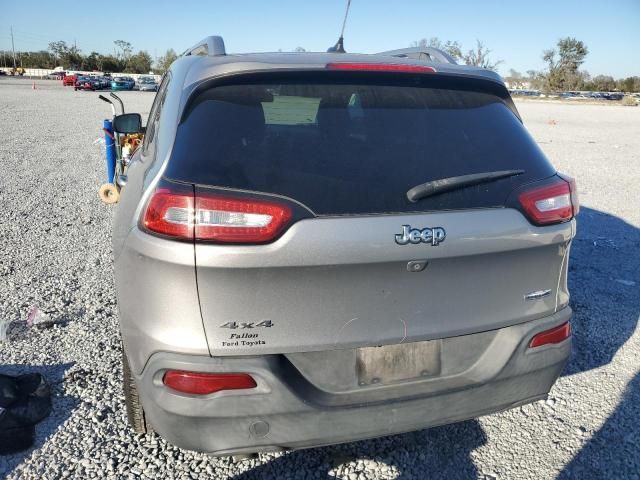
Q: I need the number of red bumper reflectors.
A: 2